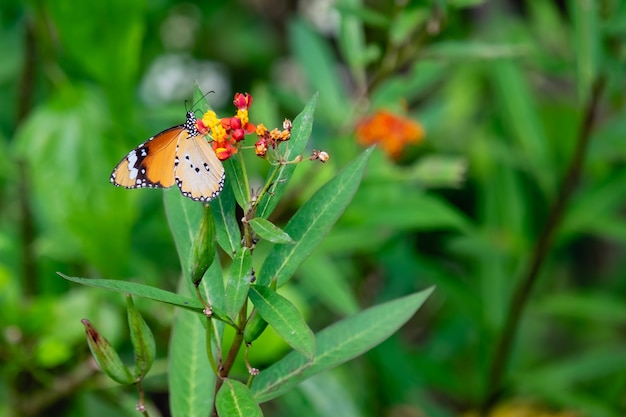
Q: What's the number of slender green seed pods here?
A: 4